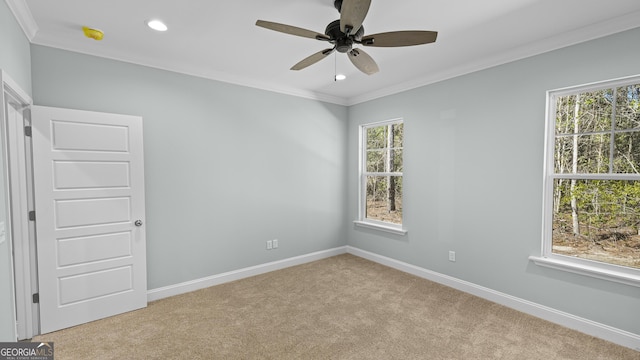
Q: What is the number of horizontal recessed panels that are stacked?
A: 5